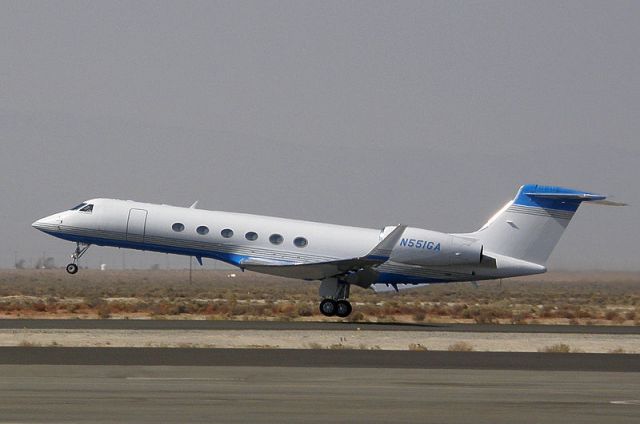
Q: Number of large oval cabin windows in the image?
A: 6